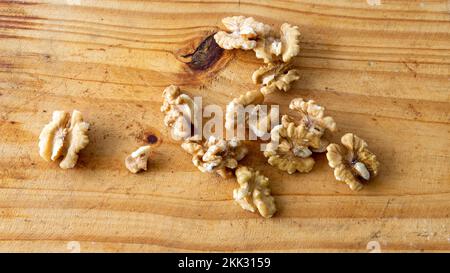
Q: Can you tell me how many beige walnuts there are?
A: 12